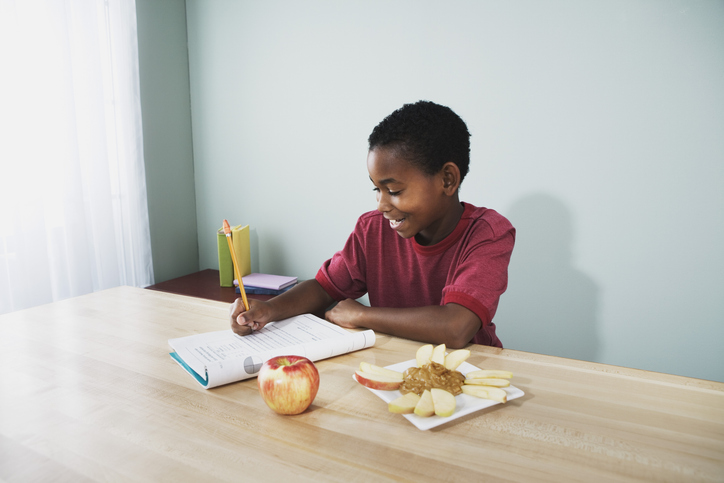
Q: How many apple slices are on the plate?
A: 11